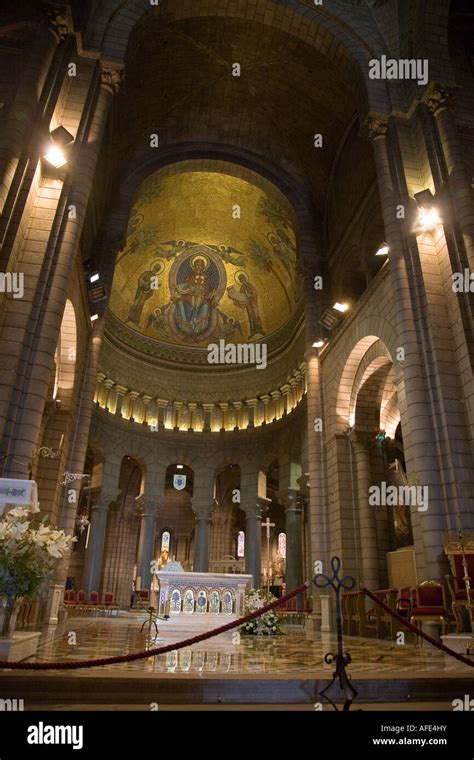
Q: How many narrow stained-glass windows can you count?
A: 3